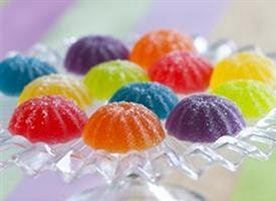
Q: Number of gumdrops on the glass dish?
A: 12